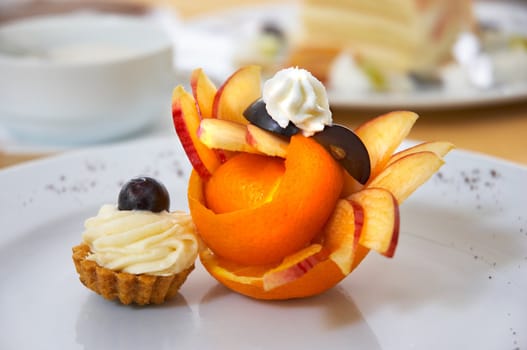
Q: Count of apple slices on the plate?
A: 11